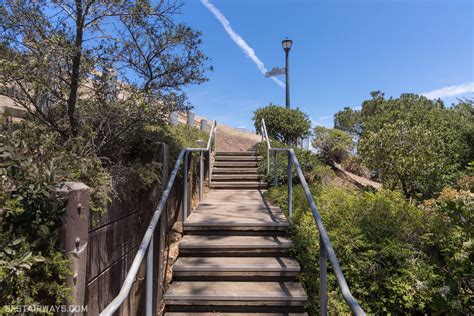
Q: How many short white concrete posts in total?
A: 3